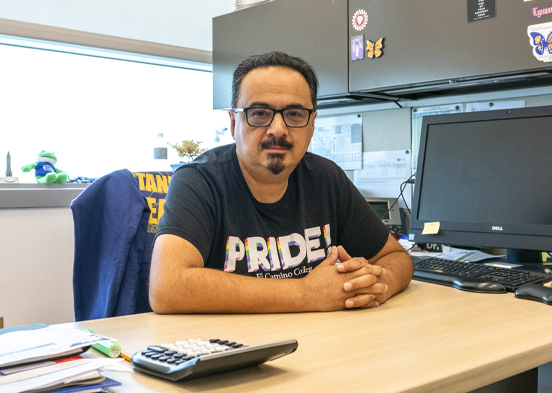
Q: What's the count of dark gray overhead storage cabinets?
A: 2